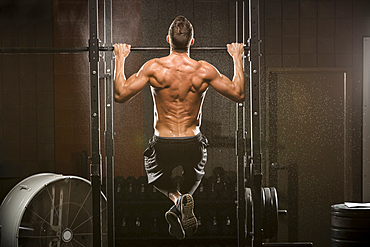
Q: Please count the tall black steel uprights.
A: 4